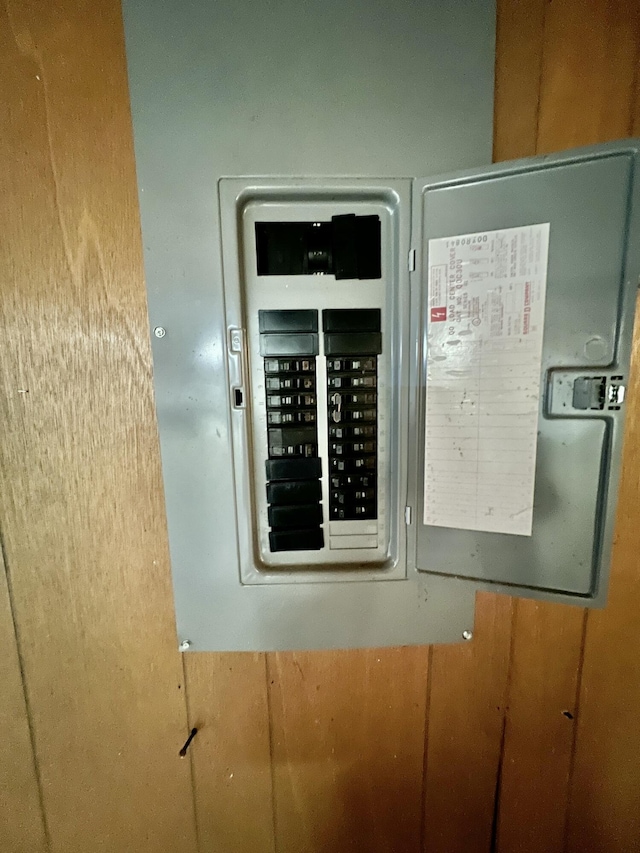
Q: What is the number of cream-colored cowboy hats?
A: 0